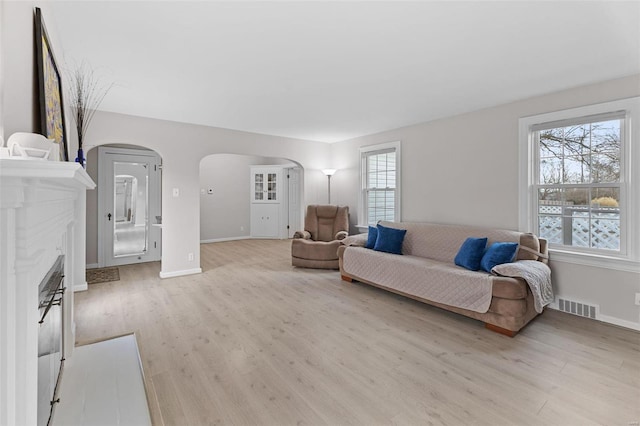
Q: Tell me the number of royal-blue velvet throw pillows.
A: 4